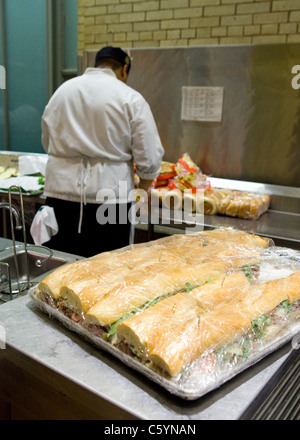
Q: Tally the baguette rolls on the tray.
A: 5